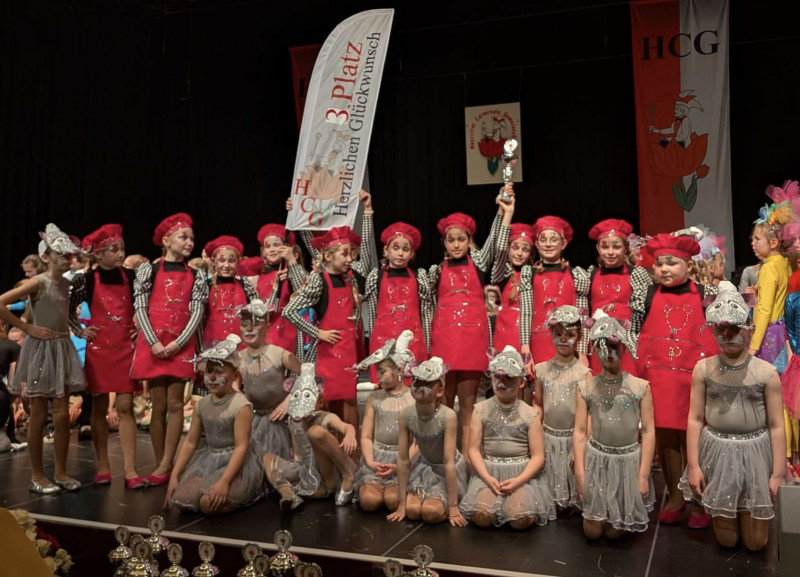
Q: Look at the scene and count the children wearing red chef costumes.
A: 11